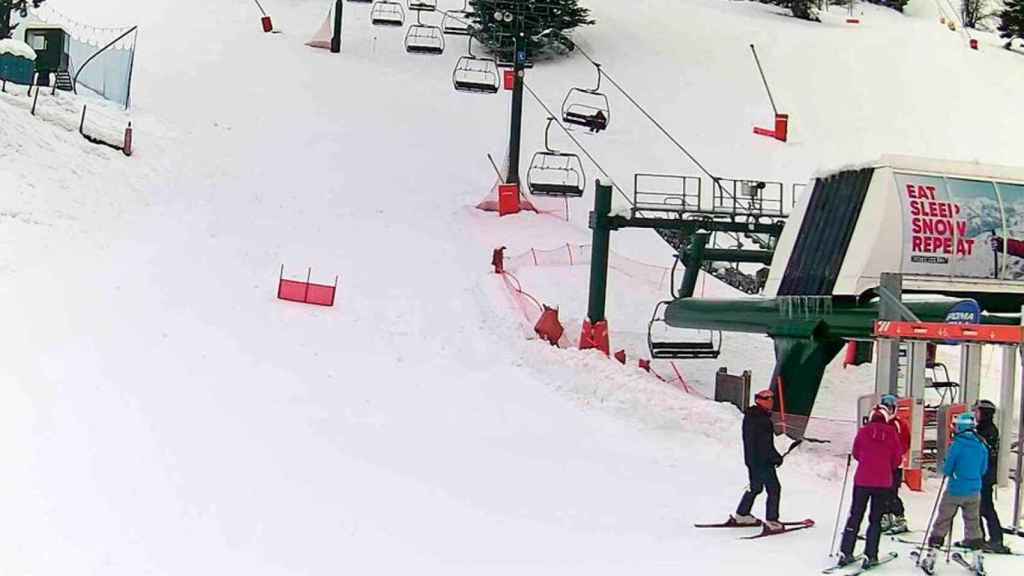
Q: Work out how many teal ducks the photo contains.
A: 0